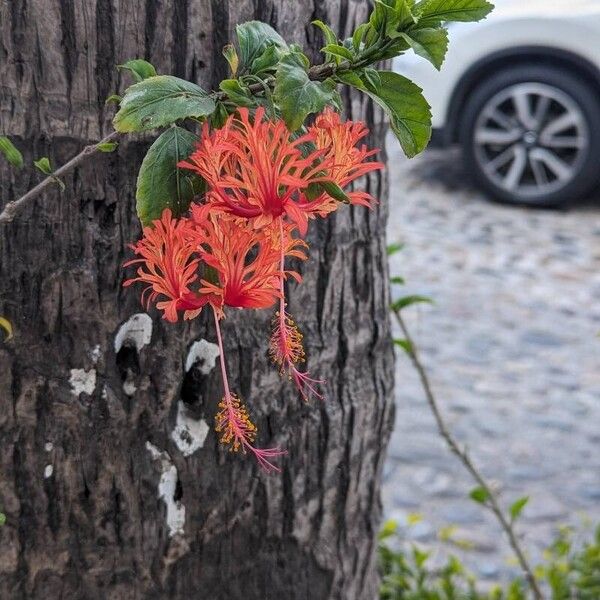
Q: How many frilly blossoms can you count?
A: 2